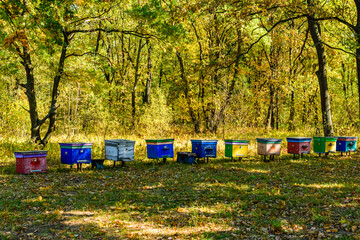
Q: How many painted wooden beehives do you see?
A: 10